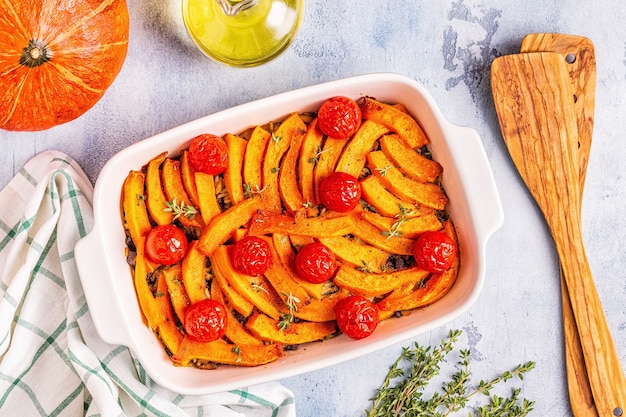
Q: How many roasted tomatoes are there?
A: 9